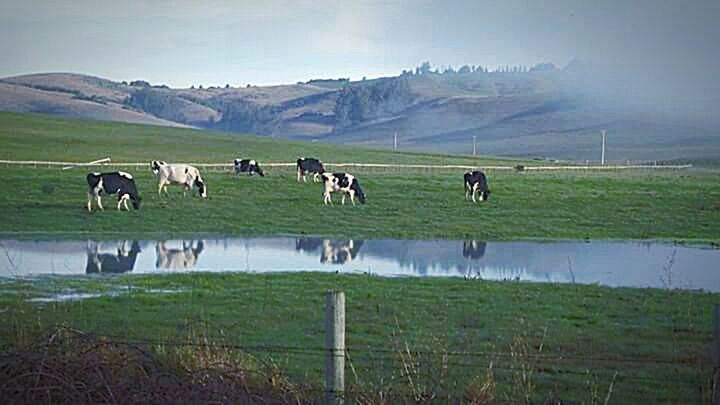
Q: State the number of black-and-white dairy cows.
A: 6